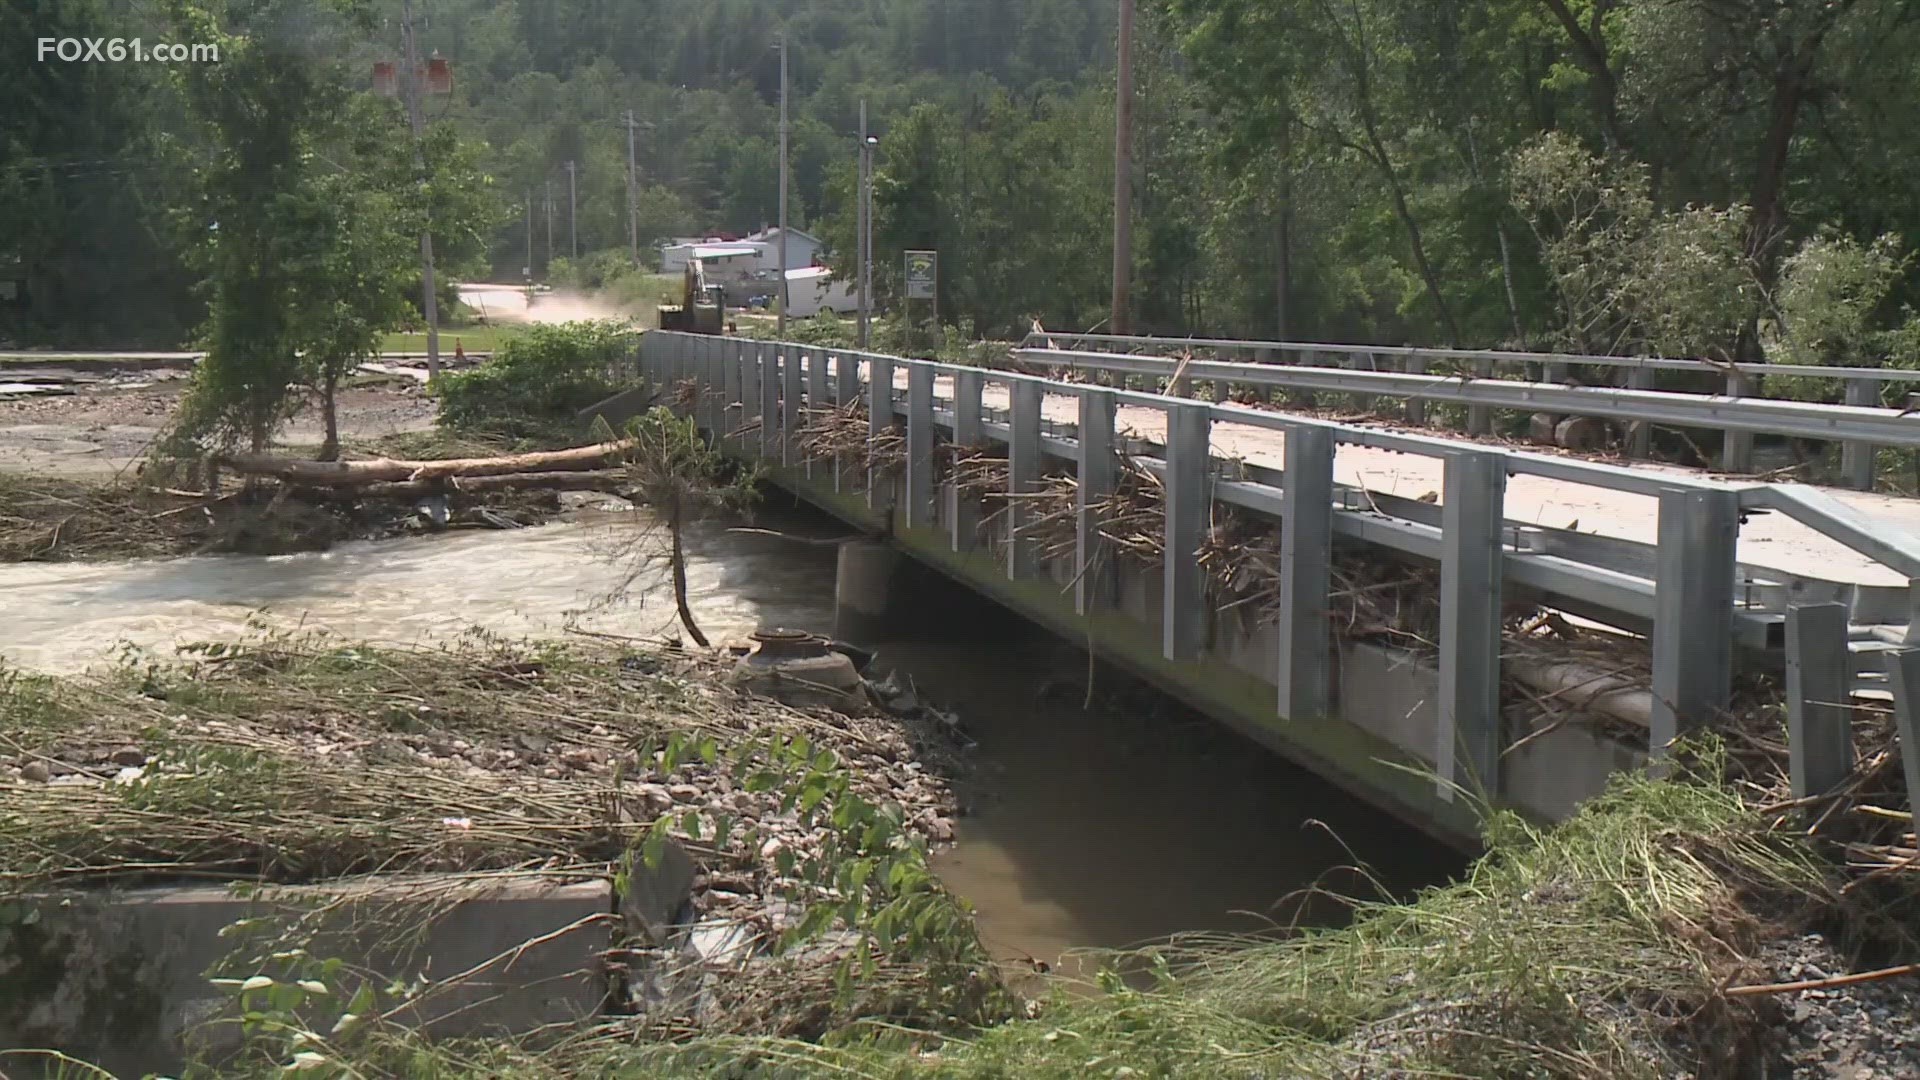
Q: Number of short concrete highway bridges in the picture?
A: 1